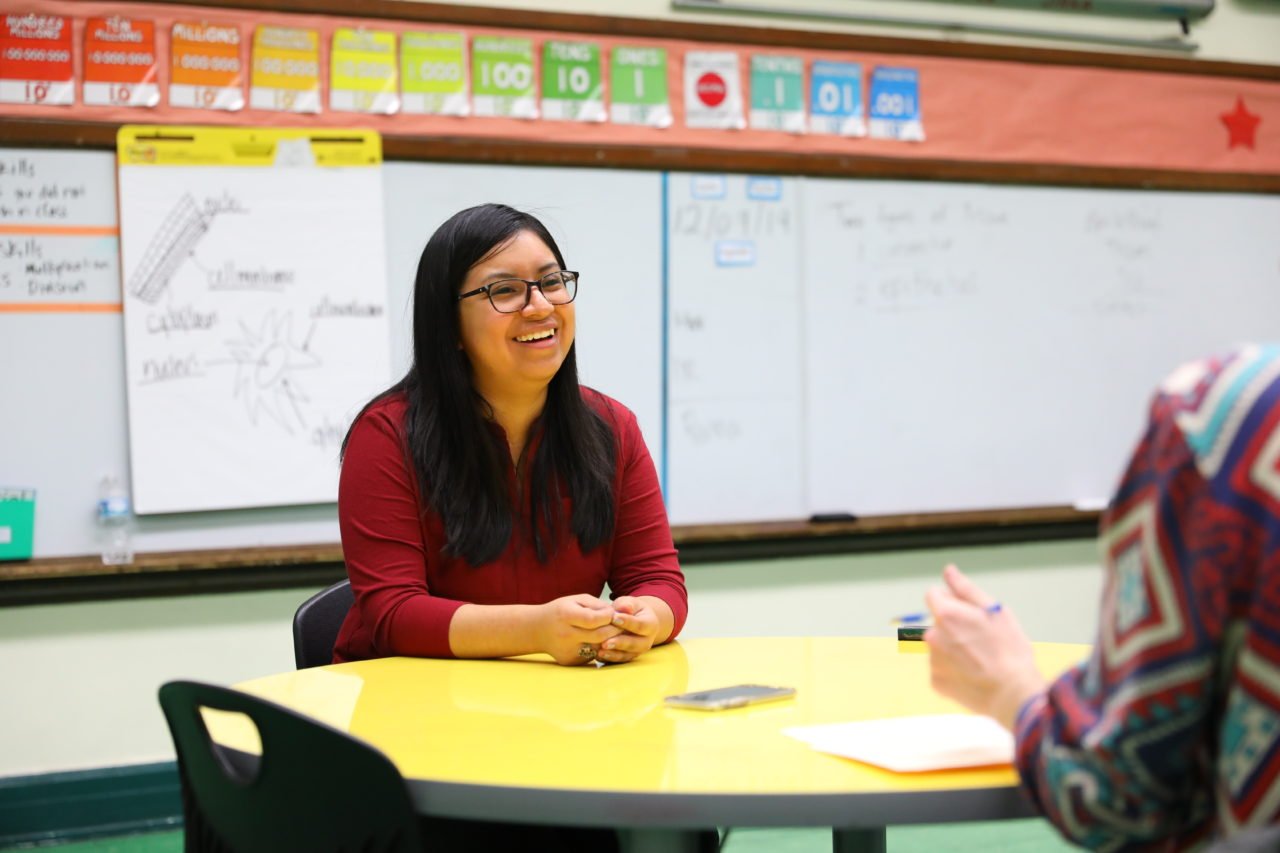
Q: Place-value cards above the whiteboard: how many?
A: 13